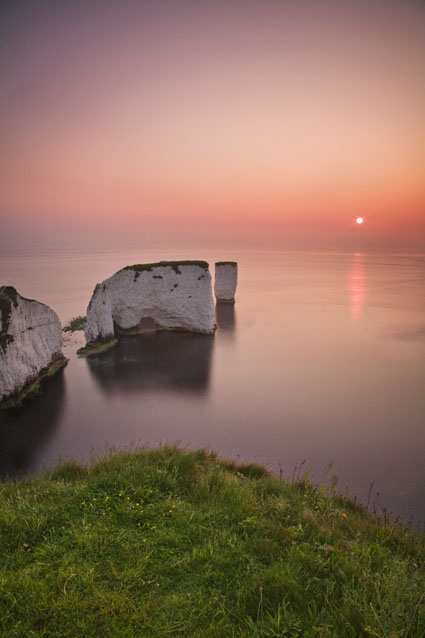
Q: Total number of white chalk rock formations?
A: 3